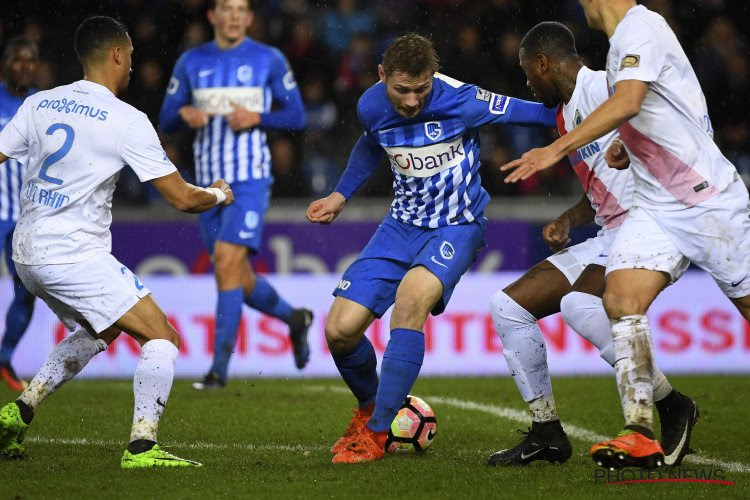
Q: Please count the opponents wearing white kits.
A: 3